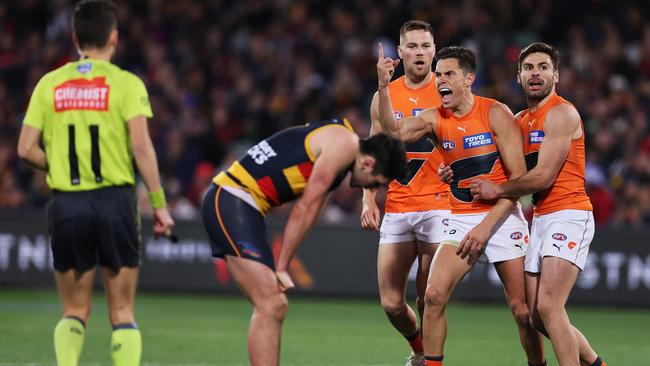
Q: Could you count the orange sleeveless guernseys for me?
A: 3